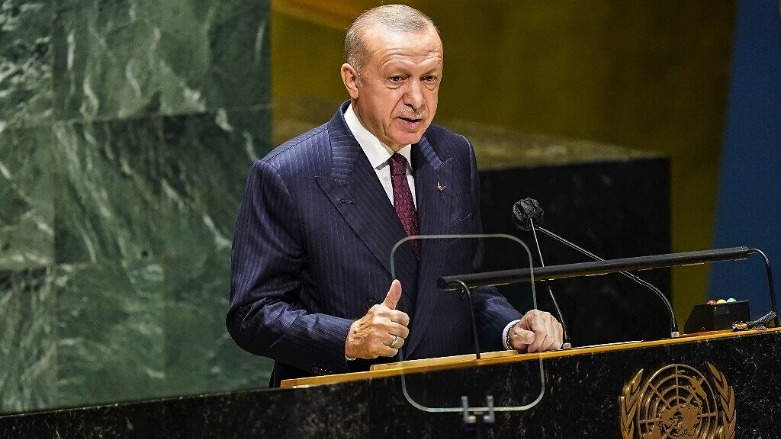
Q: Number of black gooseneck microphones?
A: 2